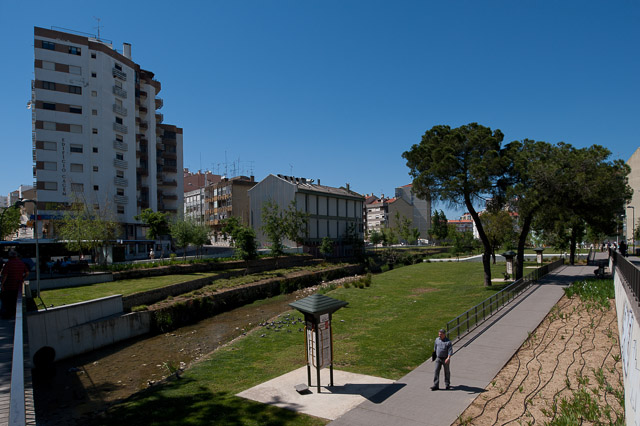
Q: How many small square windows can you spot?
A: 9